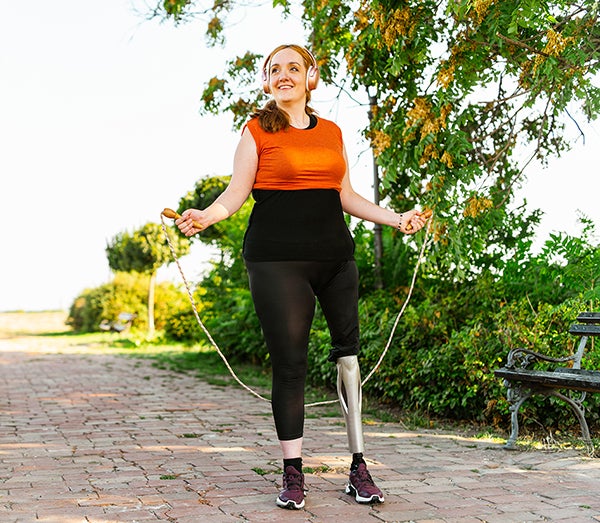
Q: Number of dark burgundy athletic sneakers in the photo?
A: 2